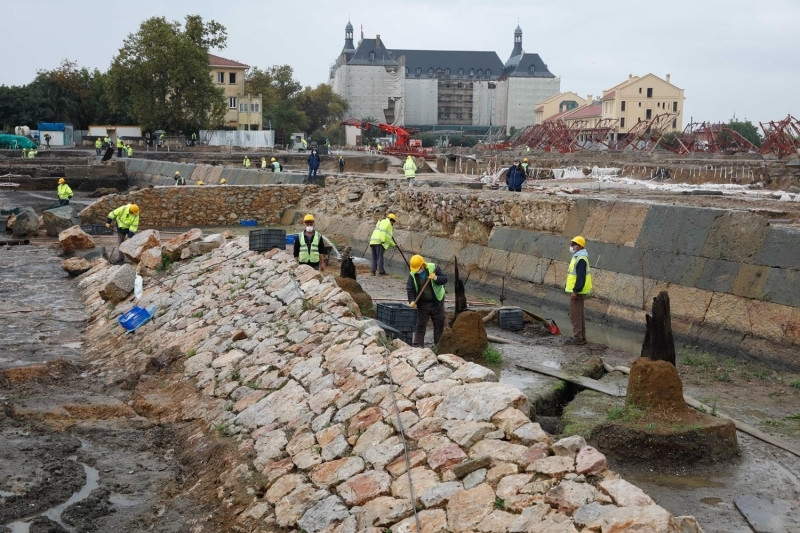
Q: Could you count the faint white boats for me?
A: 0